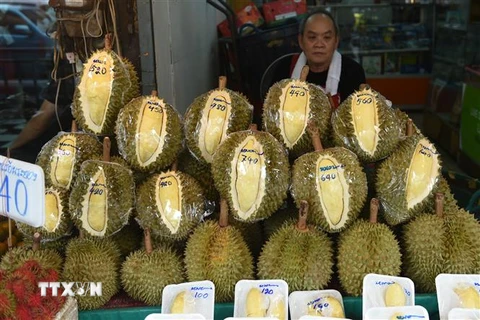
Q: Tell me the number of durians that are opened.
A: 12